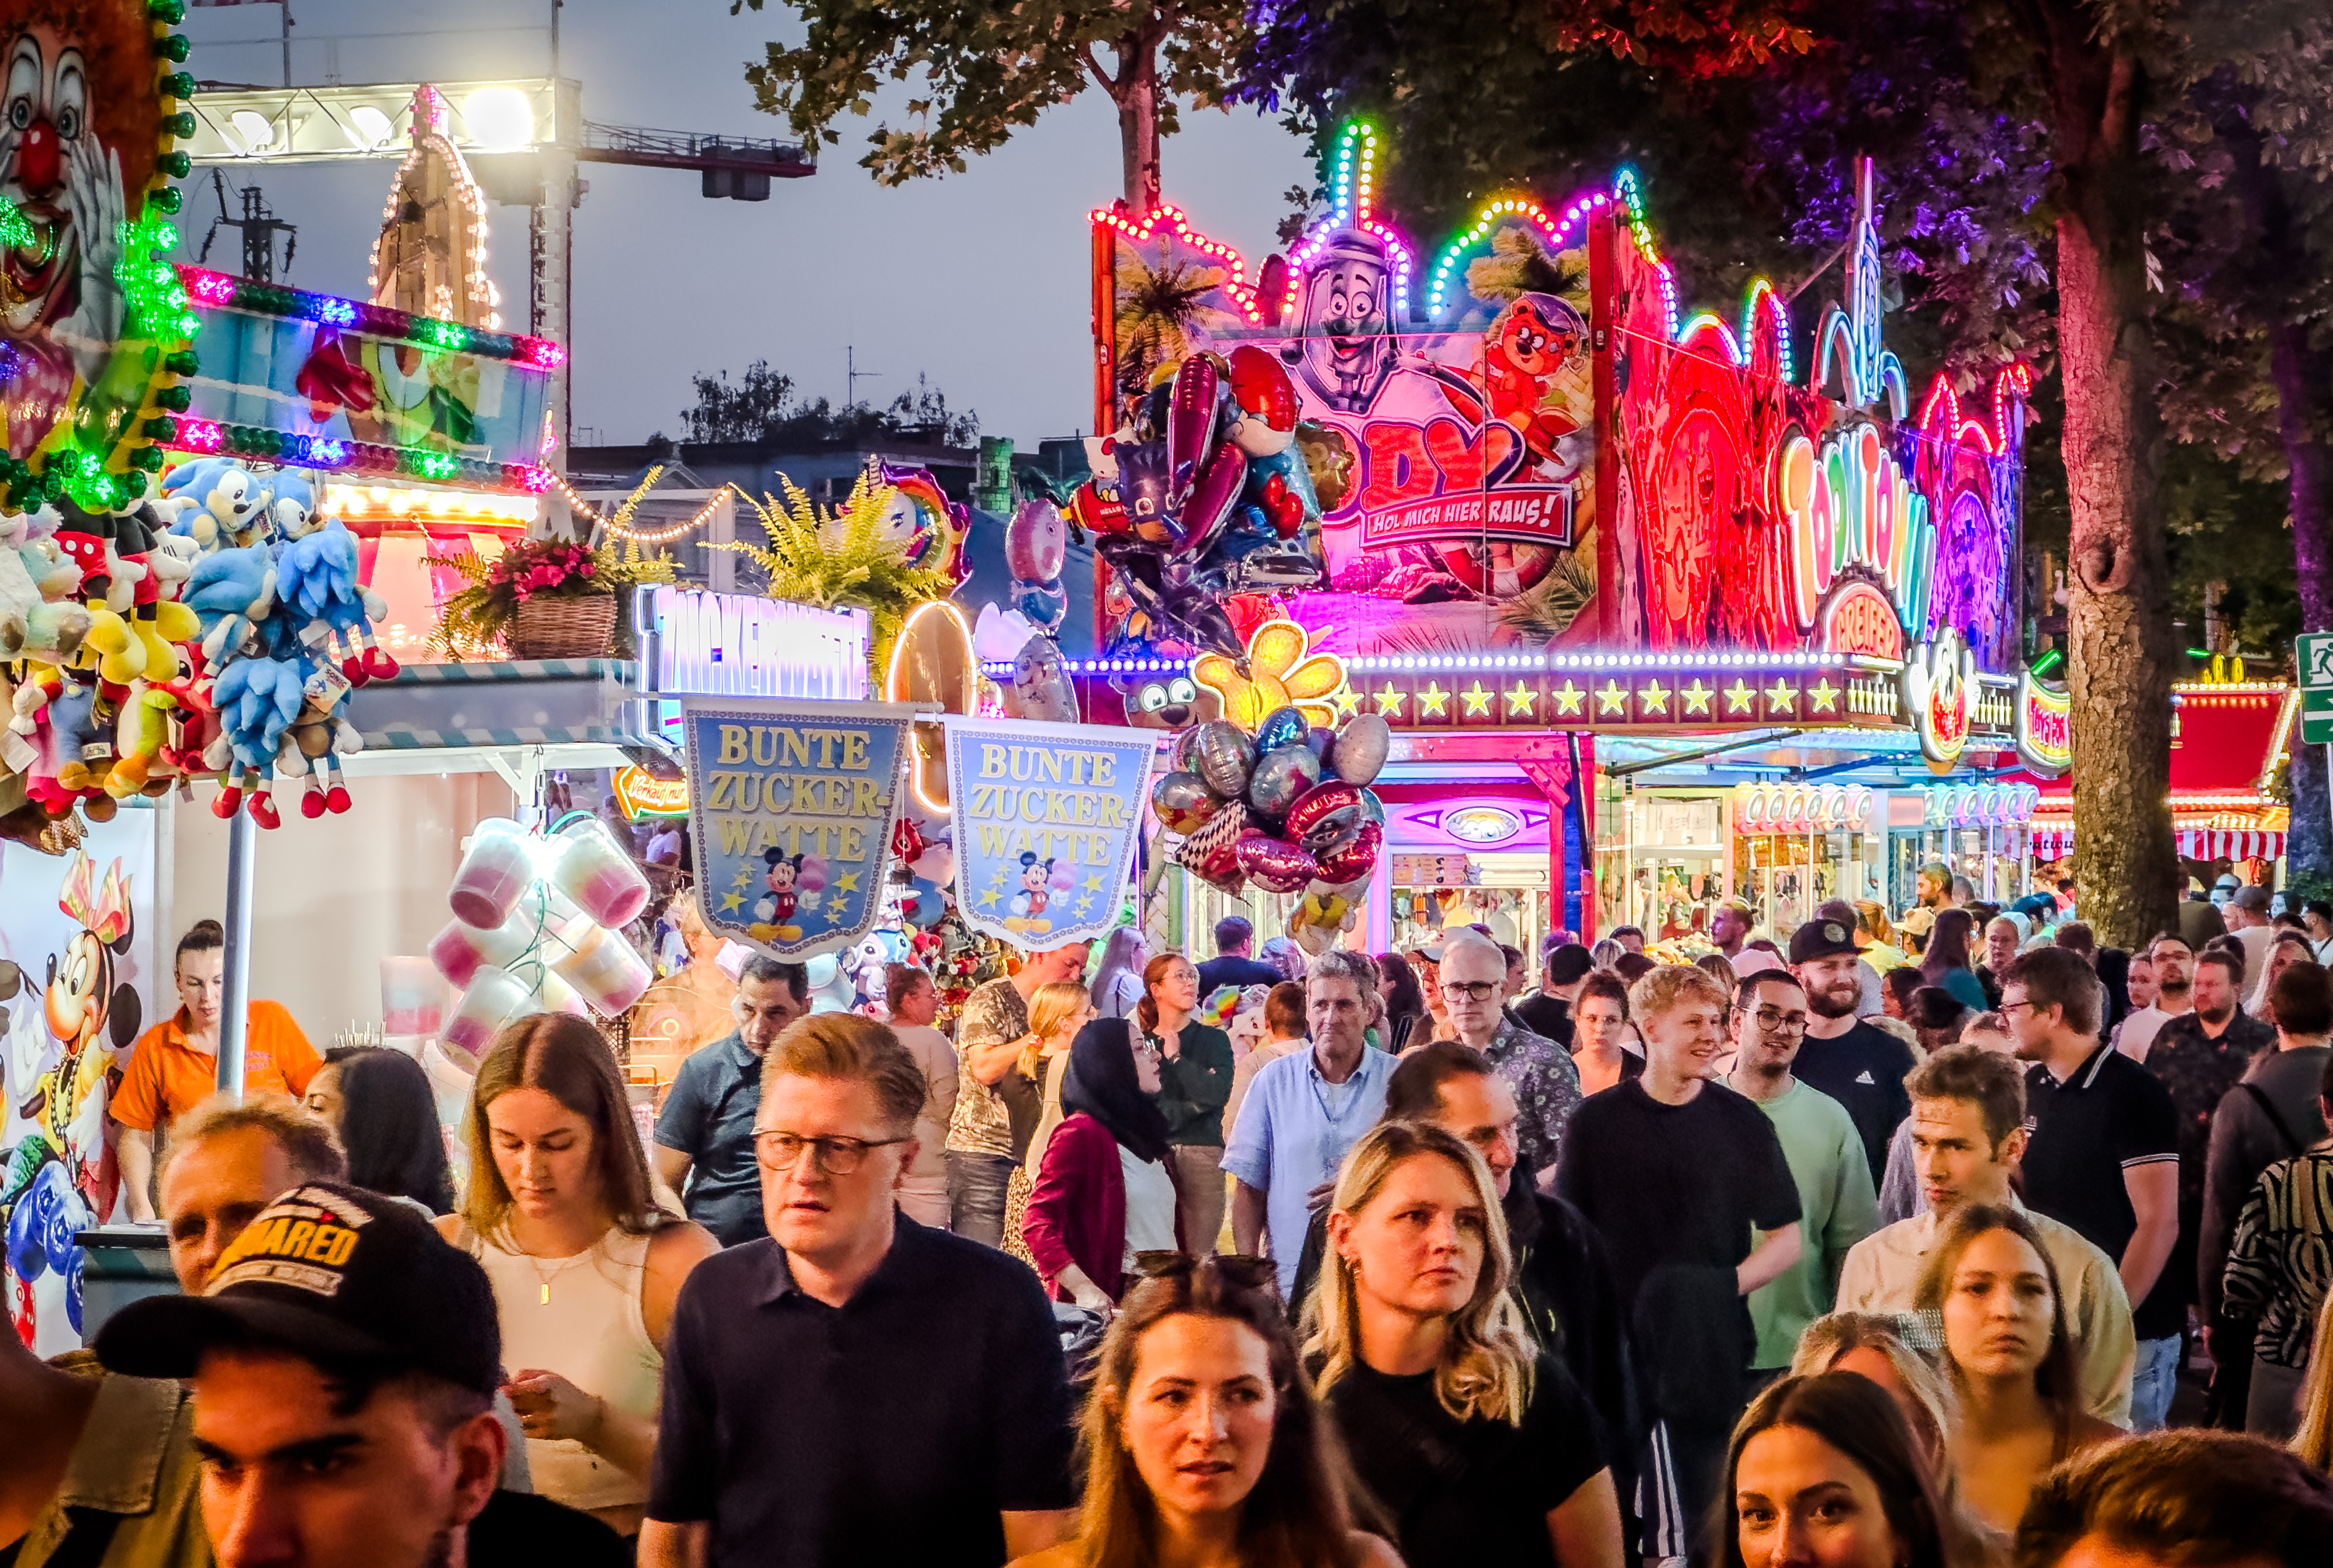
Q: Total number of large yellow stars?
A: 12